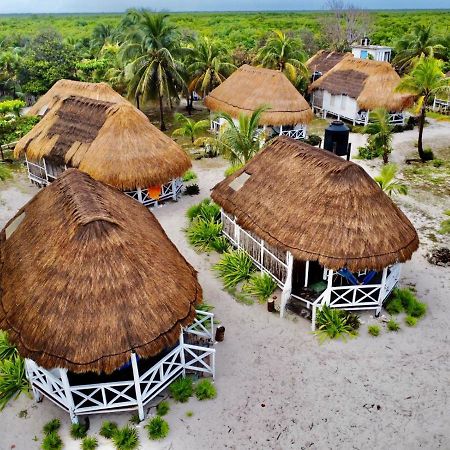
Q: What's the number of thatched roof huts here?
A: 7